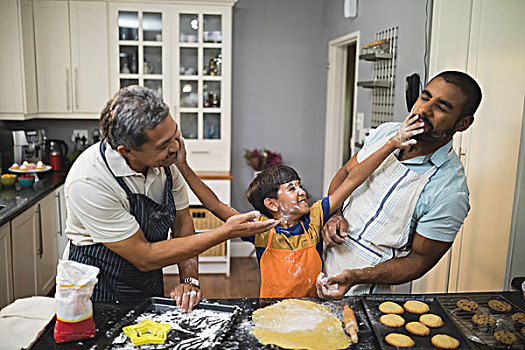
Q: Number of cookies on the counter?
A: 13